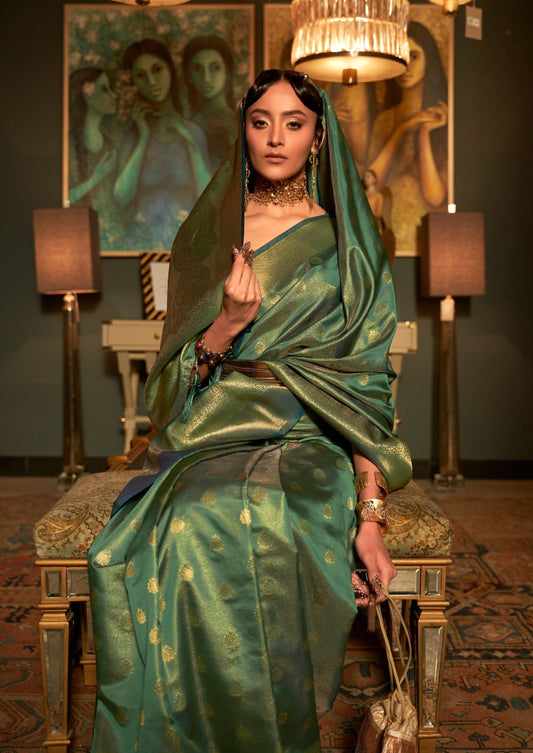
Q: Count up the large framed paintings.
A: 2